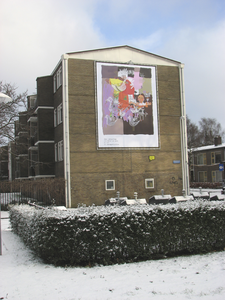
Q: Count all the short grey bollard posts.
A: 5